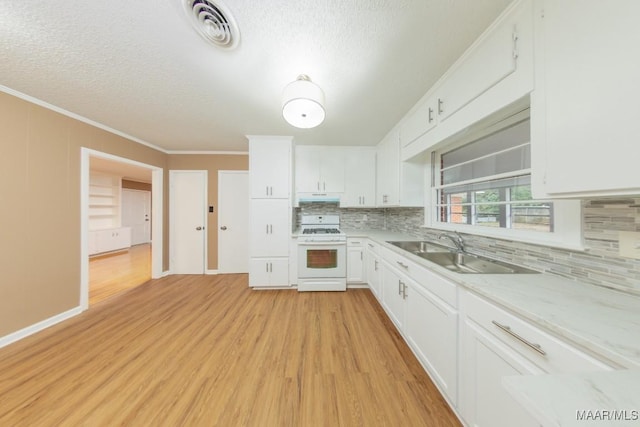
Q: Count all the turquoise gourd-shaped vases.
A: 0